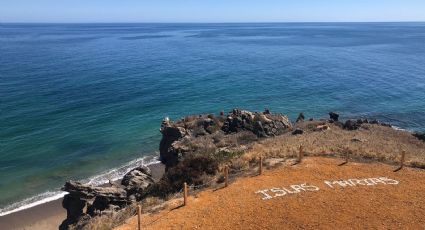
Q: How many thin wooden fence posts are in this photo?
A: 7